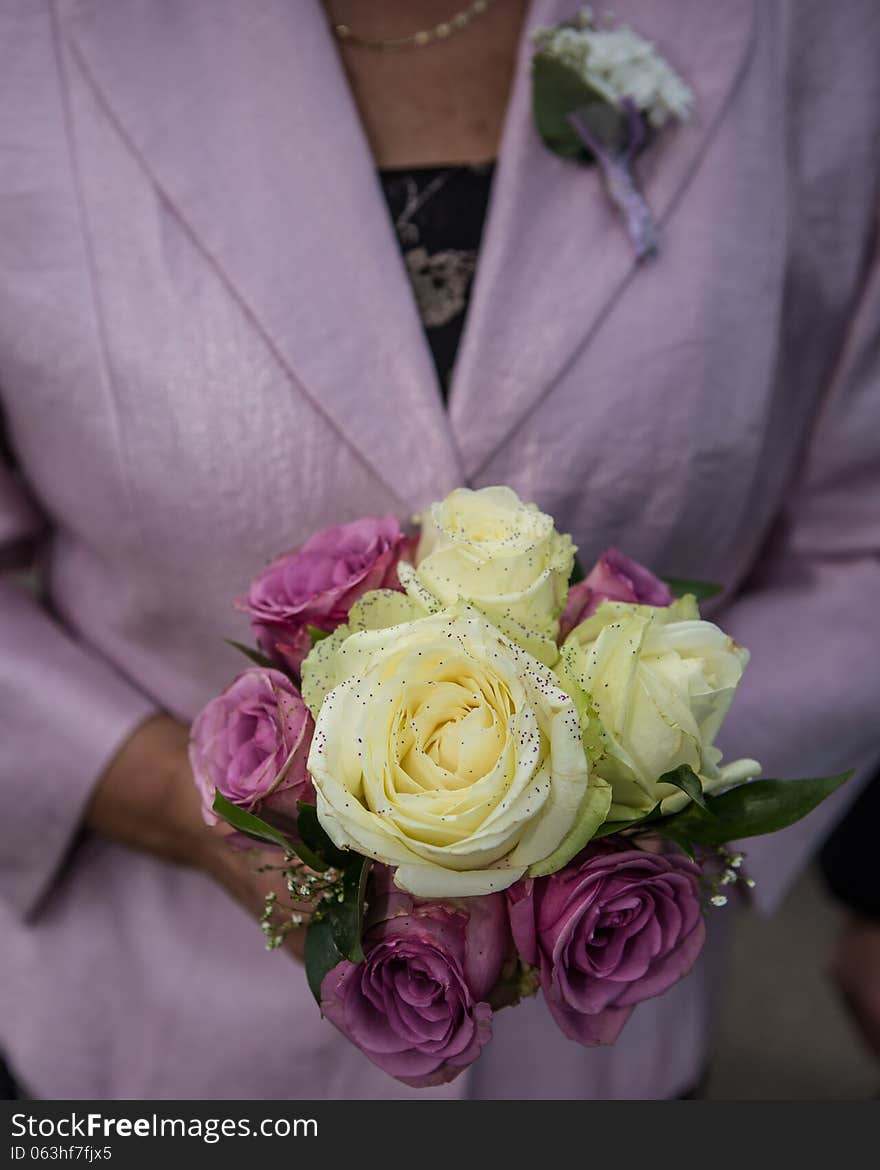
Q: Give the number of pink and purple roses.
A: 5